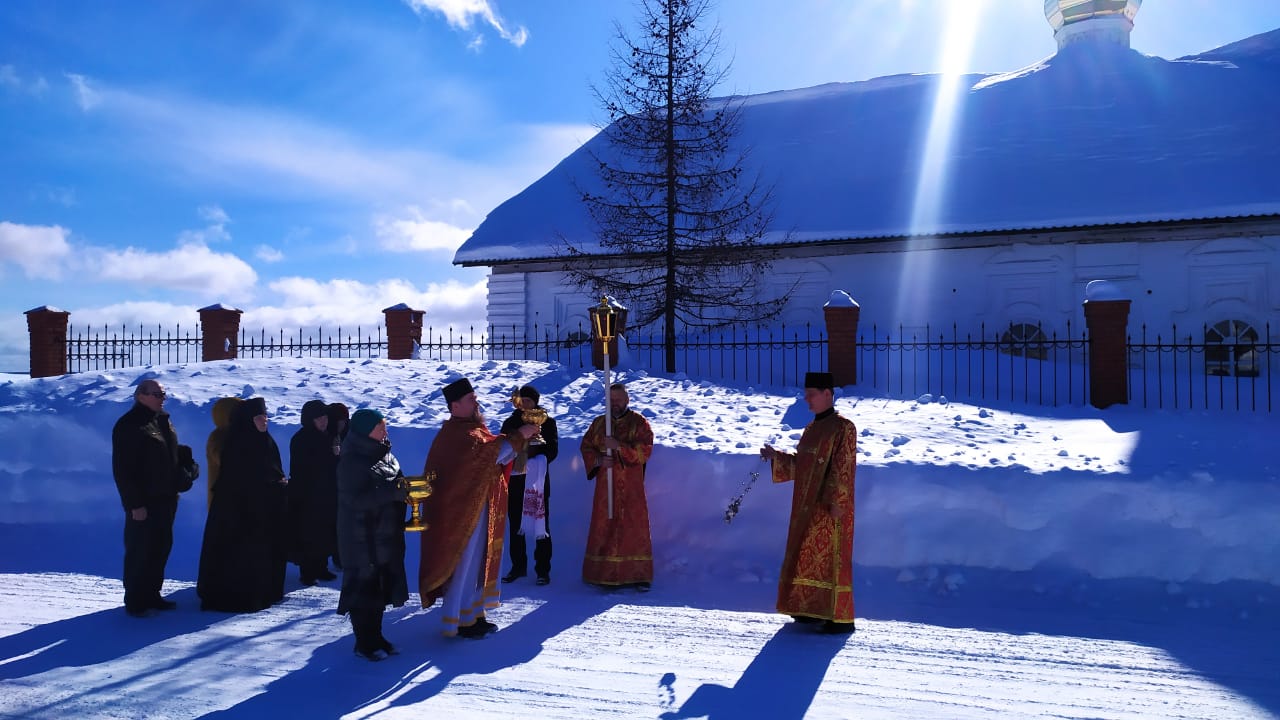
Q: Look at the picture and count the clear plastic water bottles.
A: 0